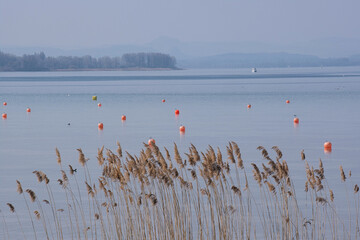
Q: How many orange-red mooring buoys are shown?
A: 14